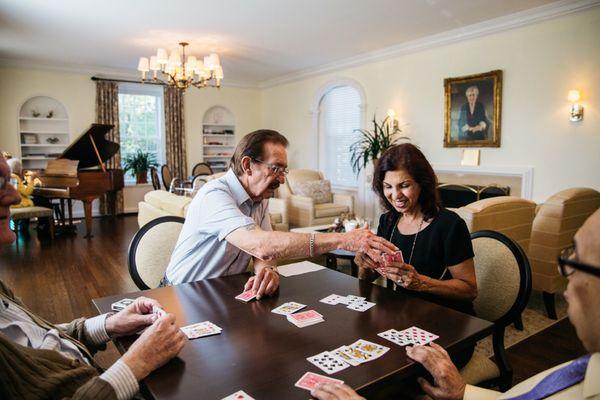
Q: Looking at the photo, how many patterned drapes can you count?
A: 2